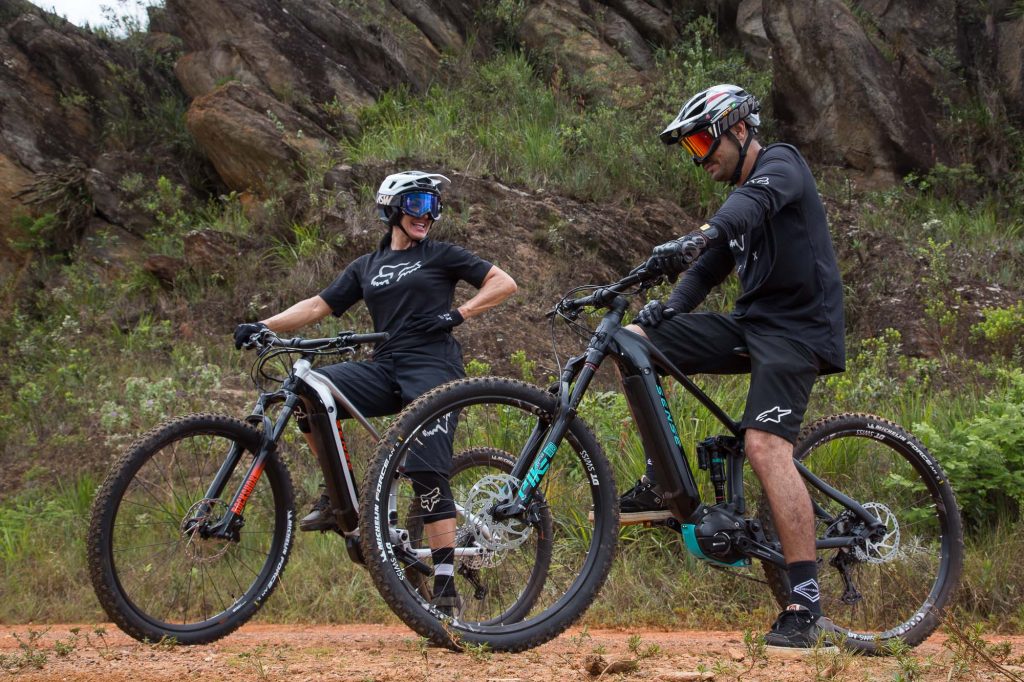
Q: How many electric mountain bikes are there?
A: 2